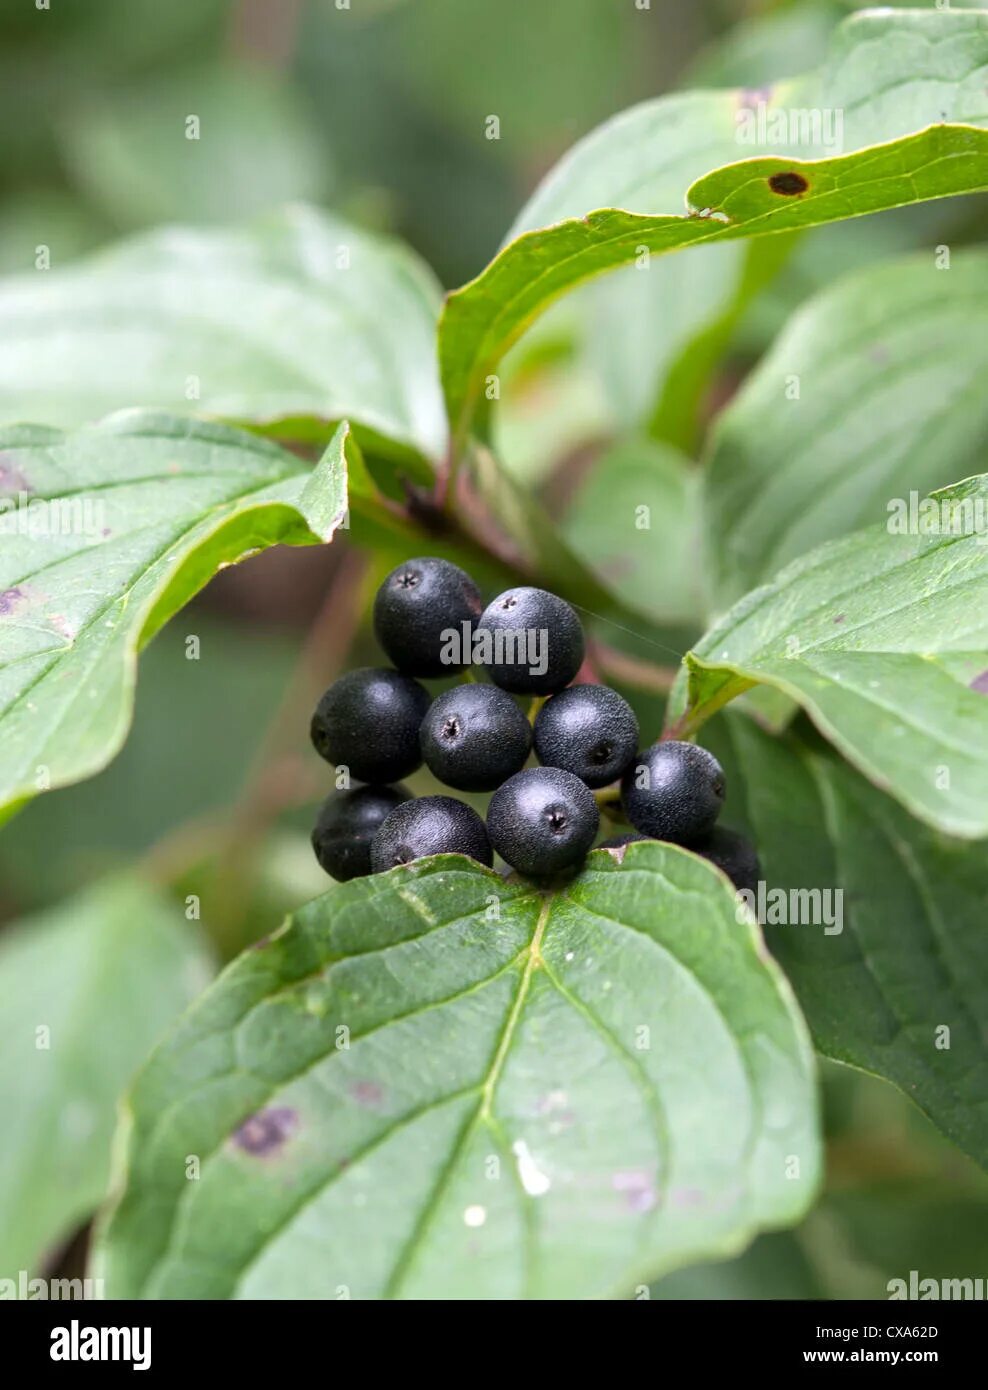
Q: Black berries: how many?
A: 11